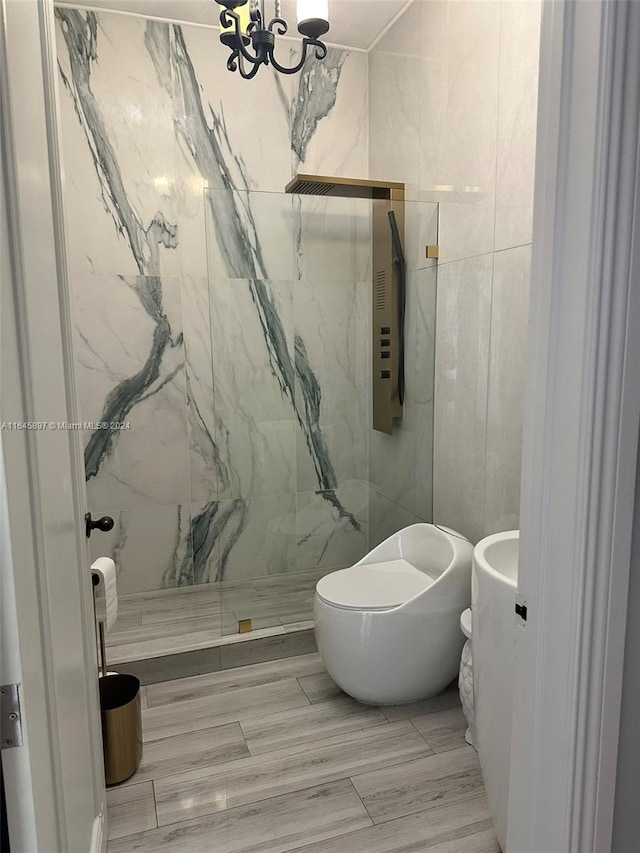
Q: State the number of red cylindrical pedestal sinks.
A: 0